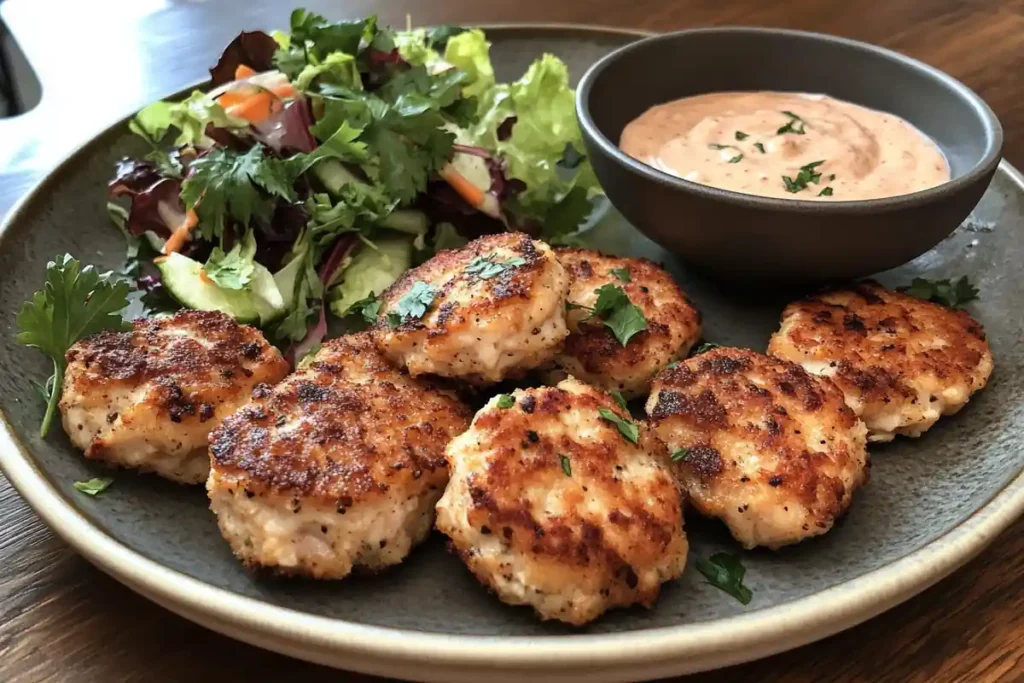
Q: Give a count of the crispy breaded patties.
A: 7